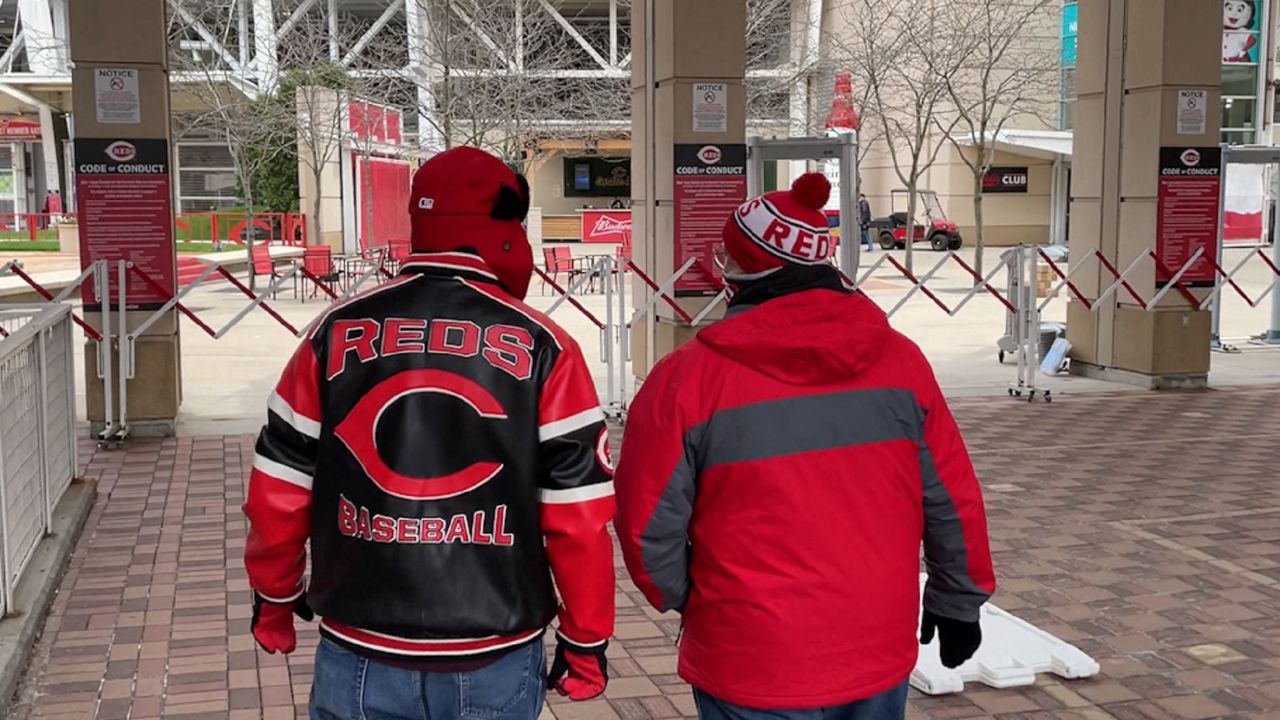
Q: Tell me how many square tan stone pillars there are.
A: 3